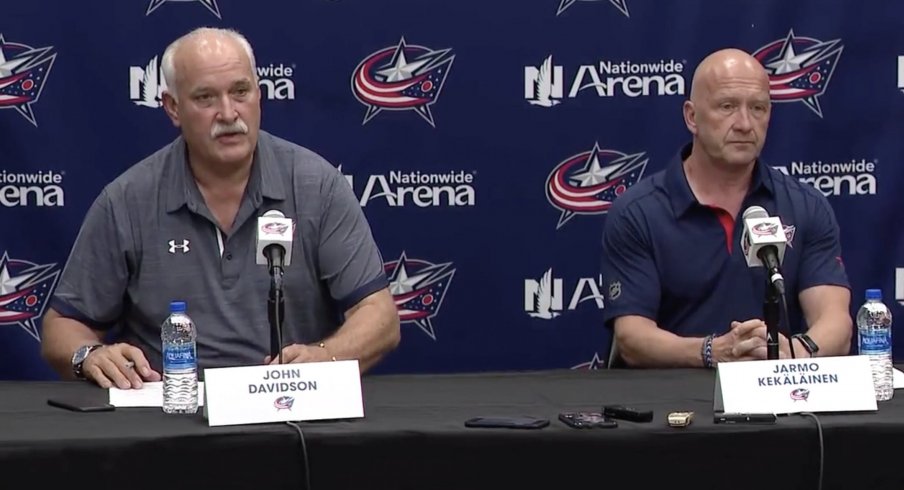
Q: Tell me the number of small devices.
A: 6